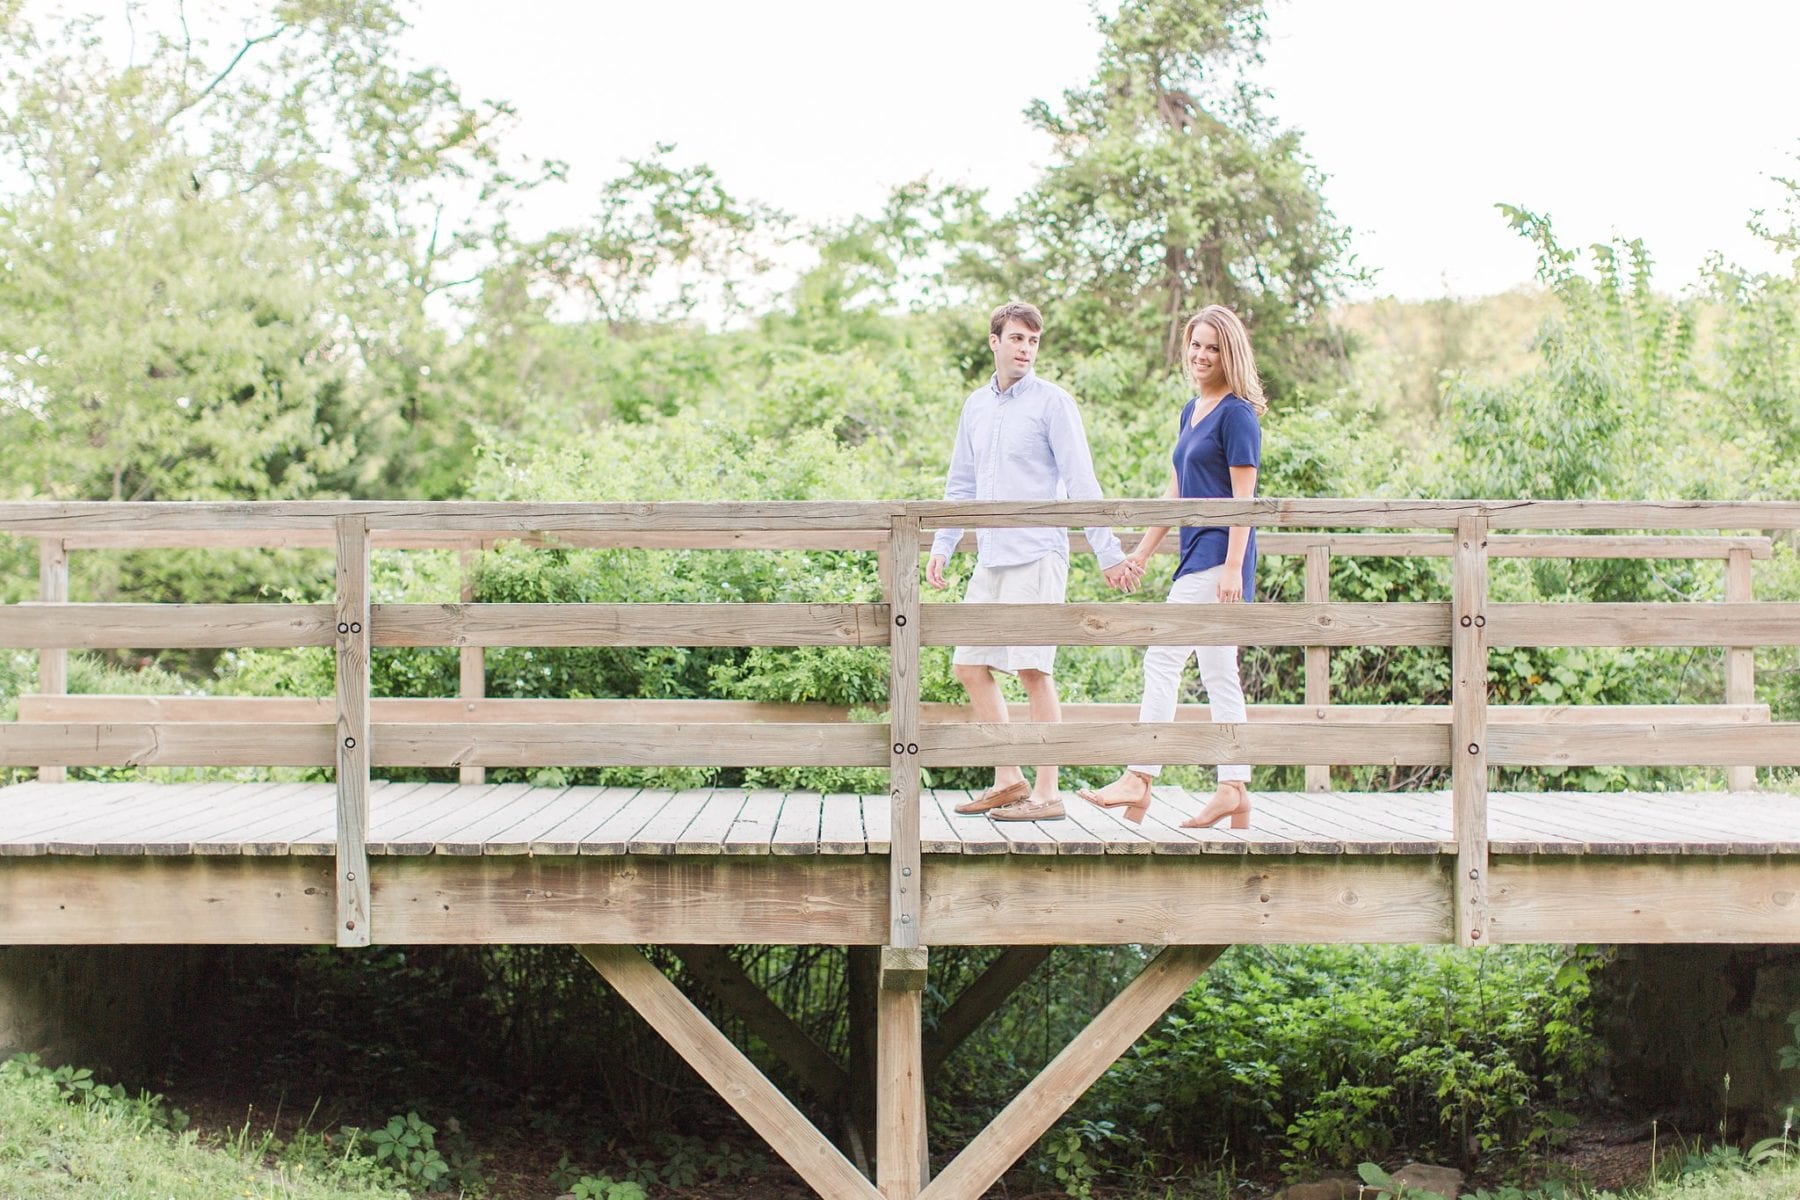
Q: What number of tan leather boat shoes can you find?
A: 2